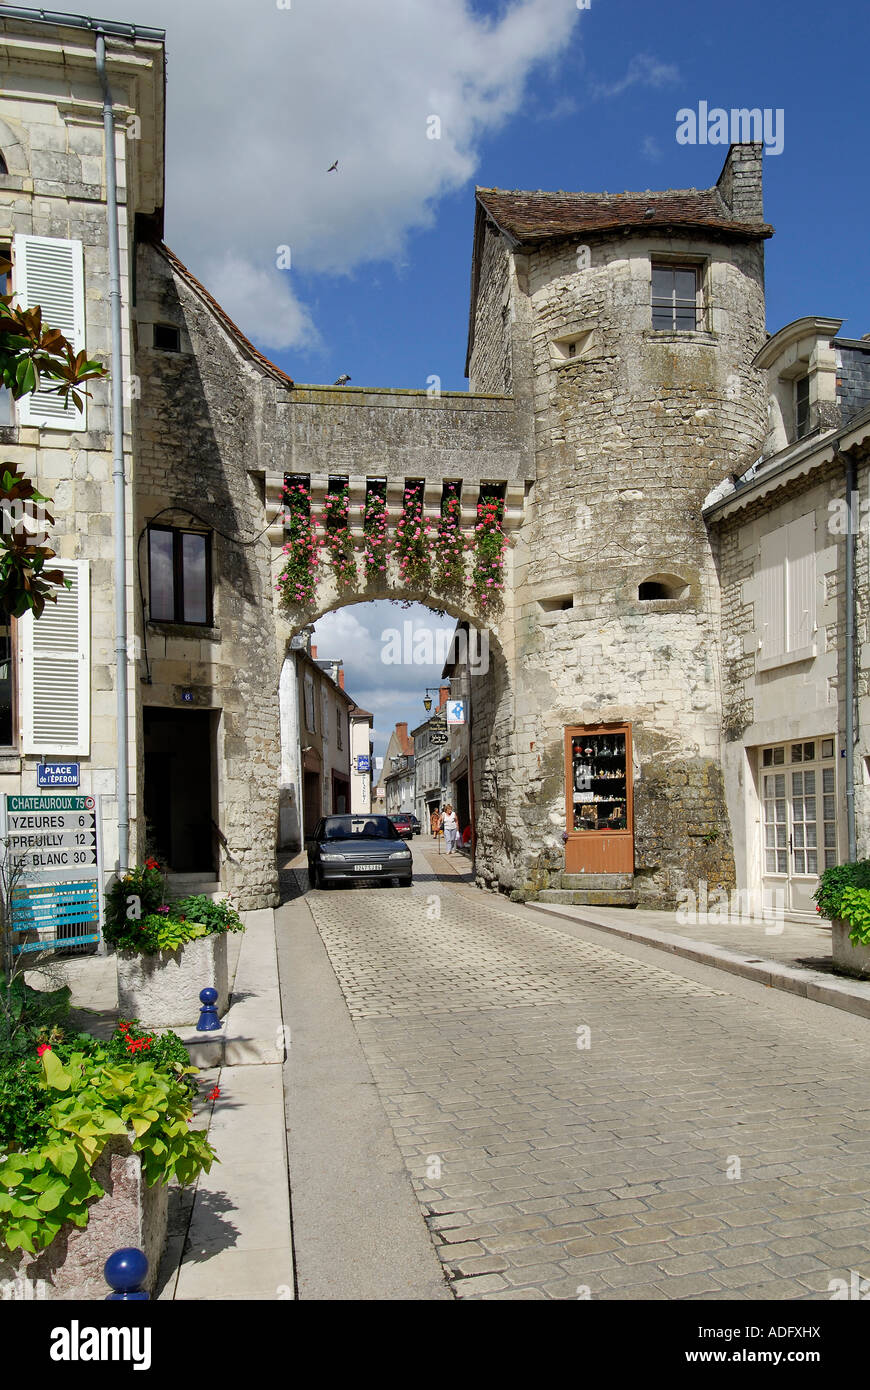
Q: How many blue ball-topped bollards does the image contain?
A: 2